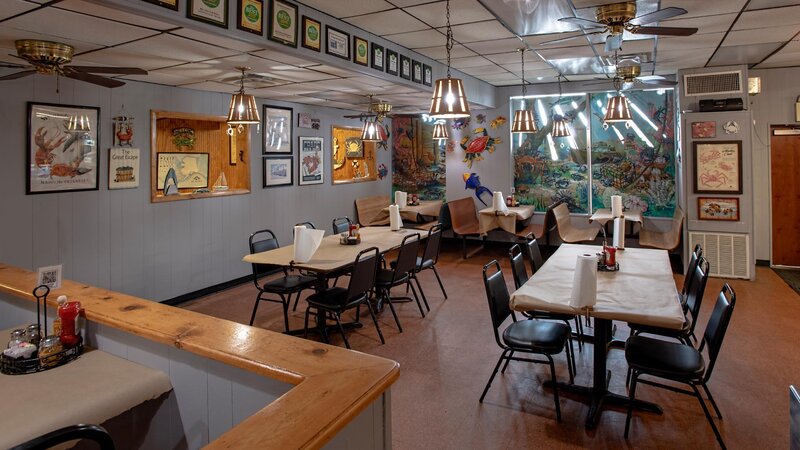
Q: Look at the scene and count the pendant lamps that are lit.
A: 7